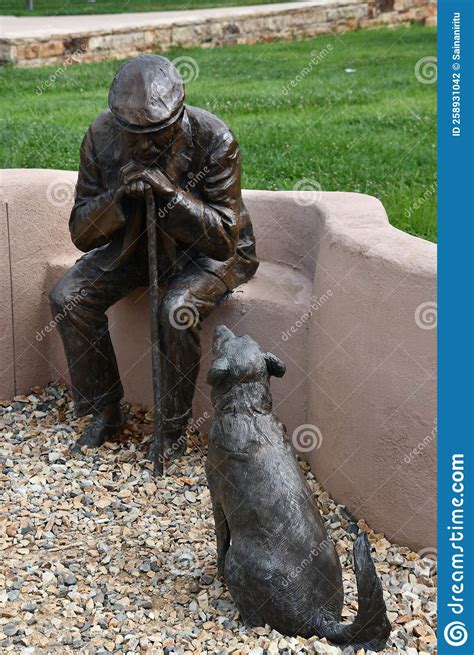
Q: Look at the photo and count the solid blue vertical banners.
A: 1